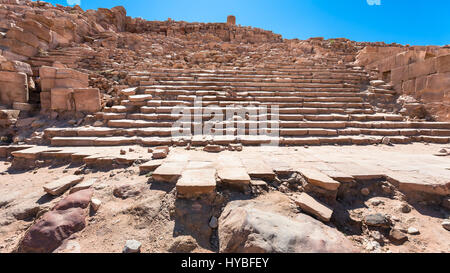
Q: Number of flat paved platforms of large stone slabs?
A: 1